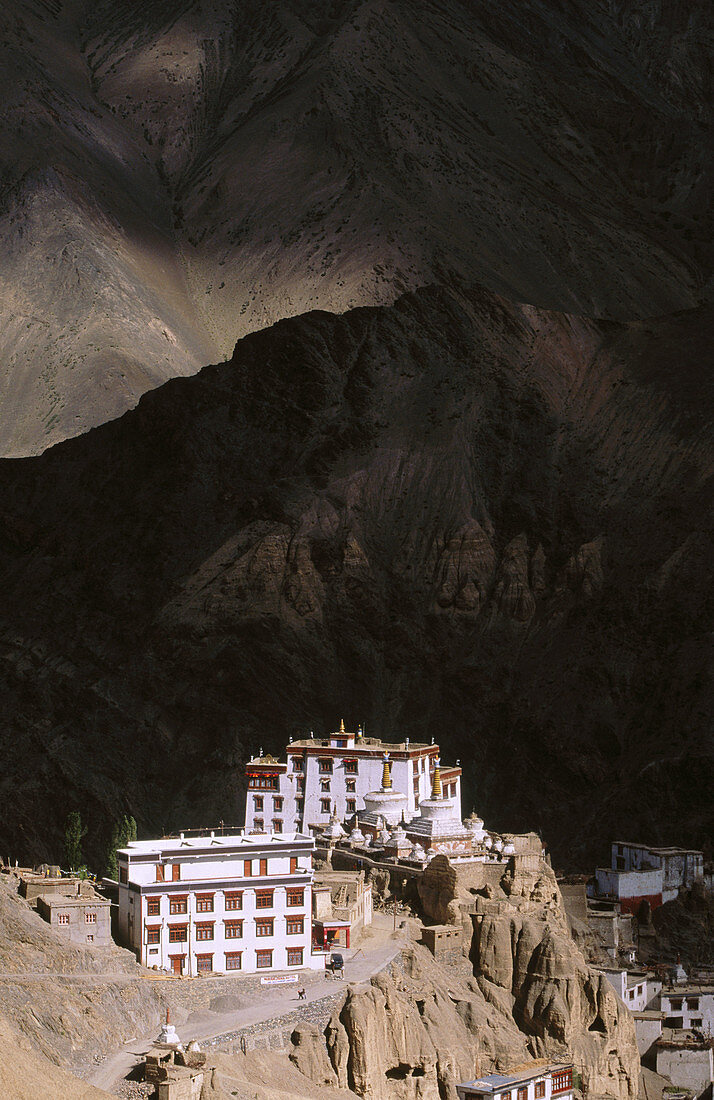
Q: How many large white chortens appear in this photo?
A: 2